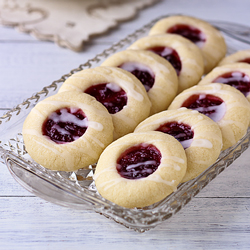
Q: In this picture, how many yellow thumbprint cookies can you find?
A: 10